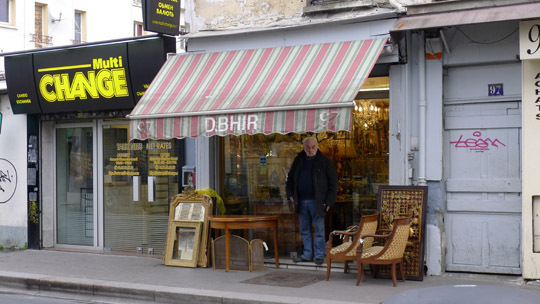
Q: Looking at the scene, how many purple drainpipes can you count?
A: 0